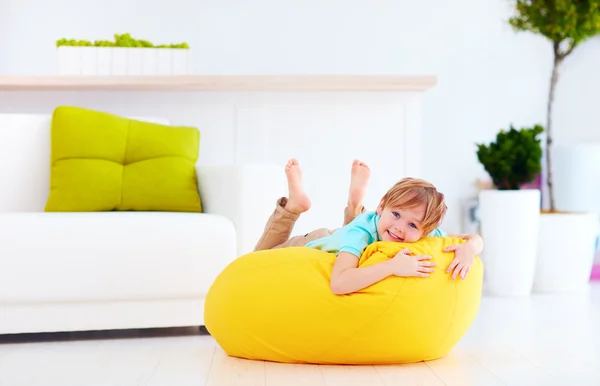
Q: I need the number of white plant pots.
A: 3